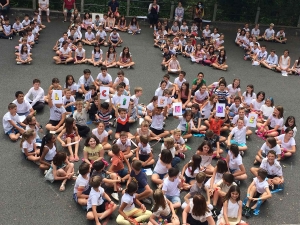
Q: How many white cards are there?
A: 8